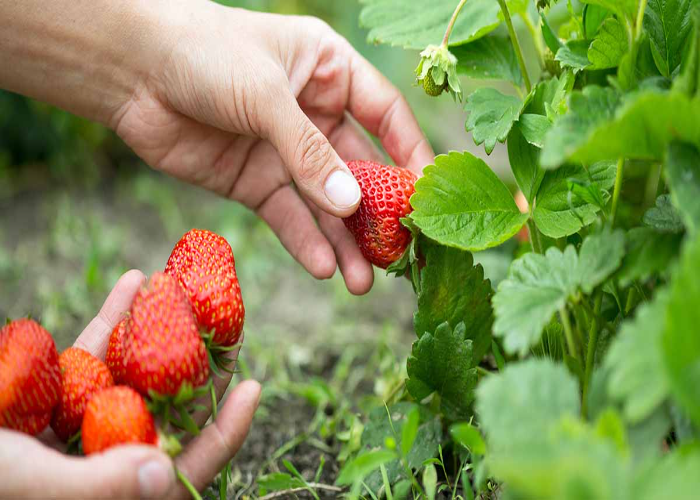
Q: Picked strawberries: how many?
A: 6